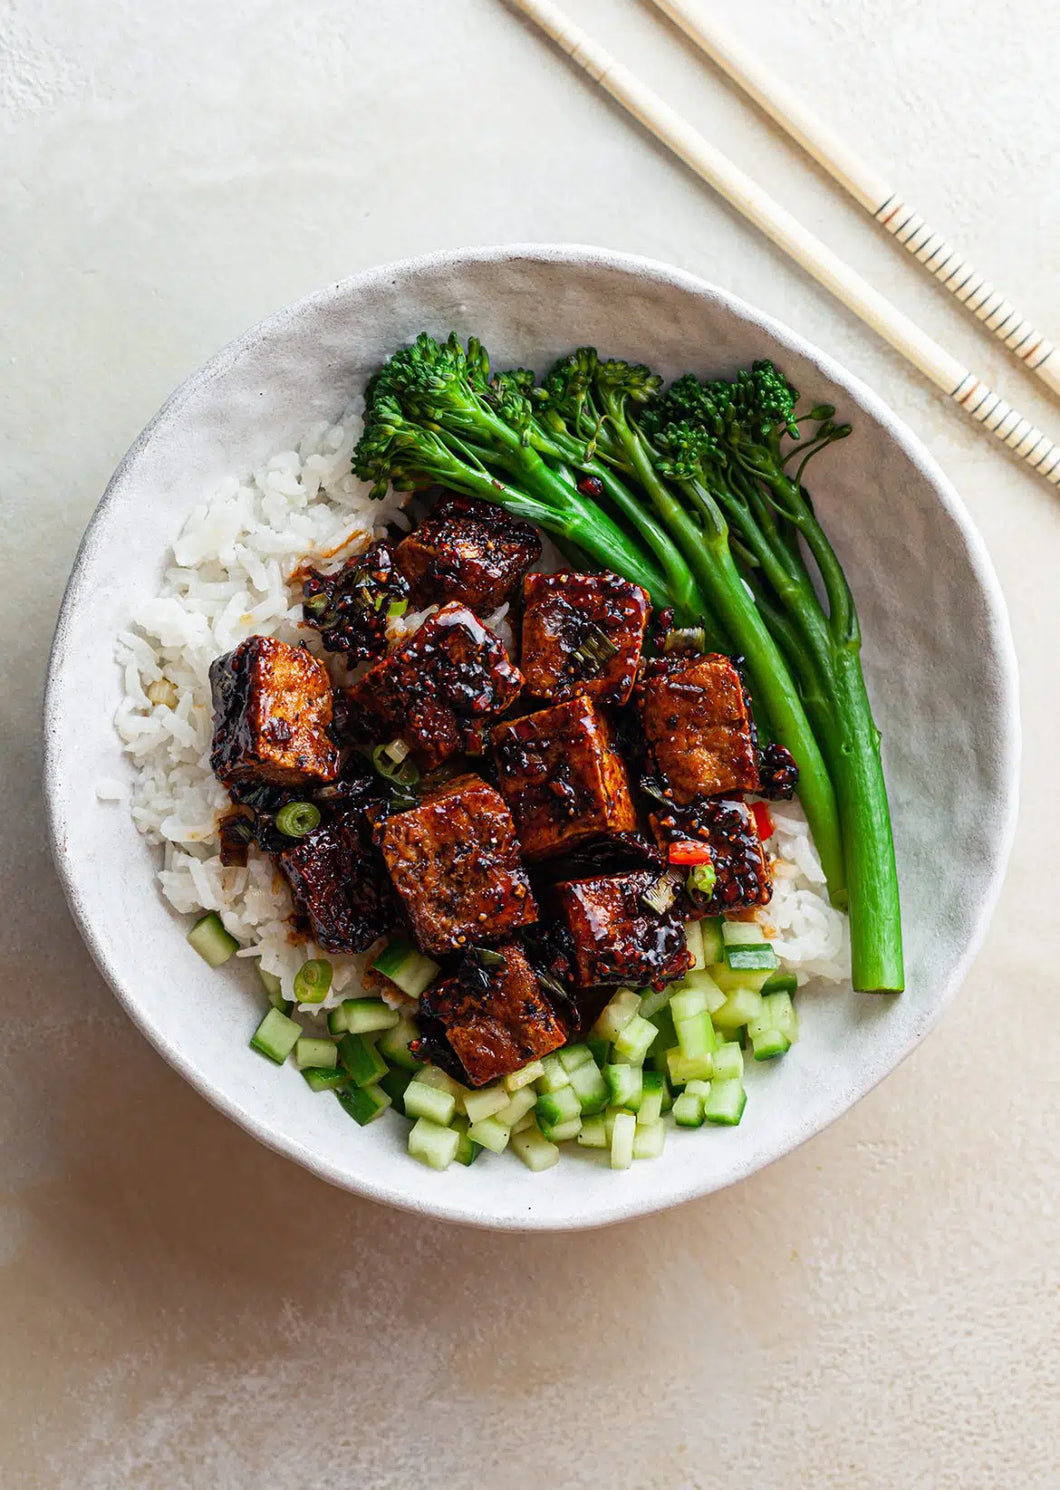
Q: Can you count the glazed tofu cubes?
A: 11